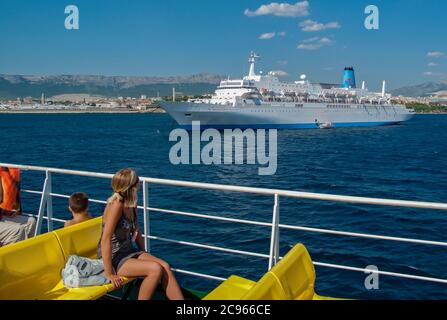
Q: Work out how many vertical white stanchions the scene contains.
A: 3